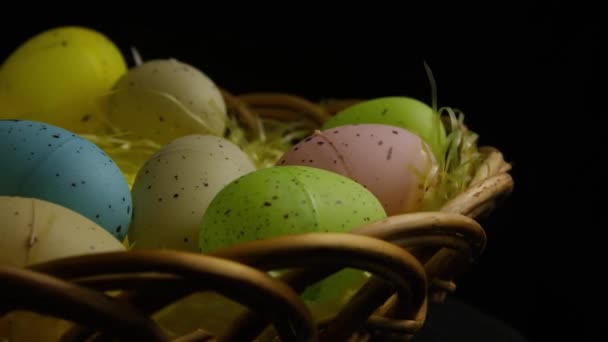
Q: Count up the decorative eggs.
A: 8